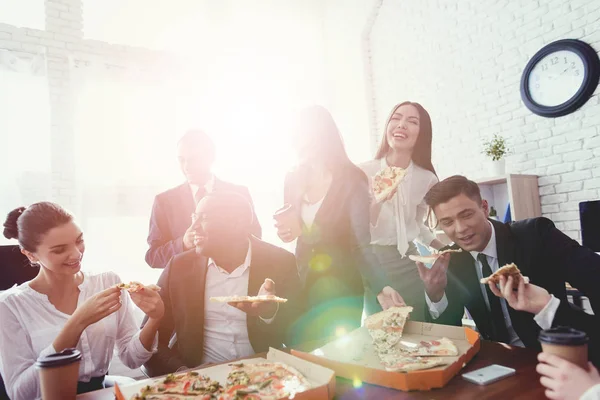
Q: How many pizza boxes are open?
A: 2